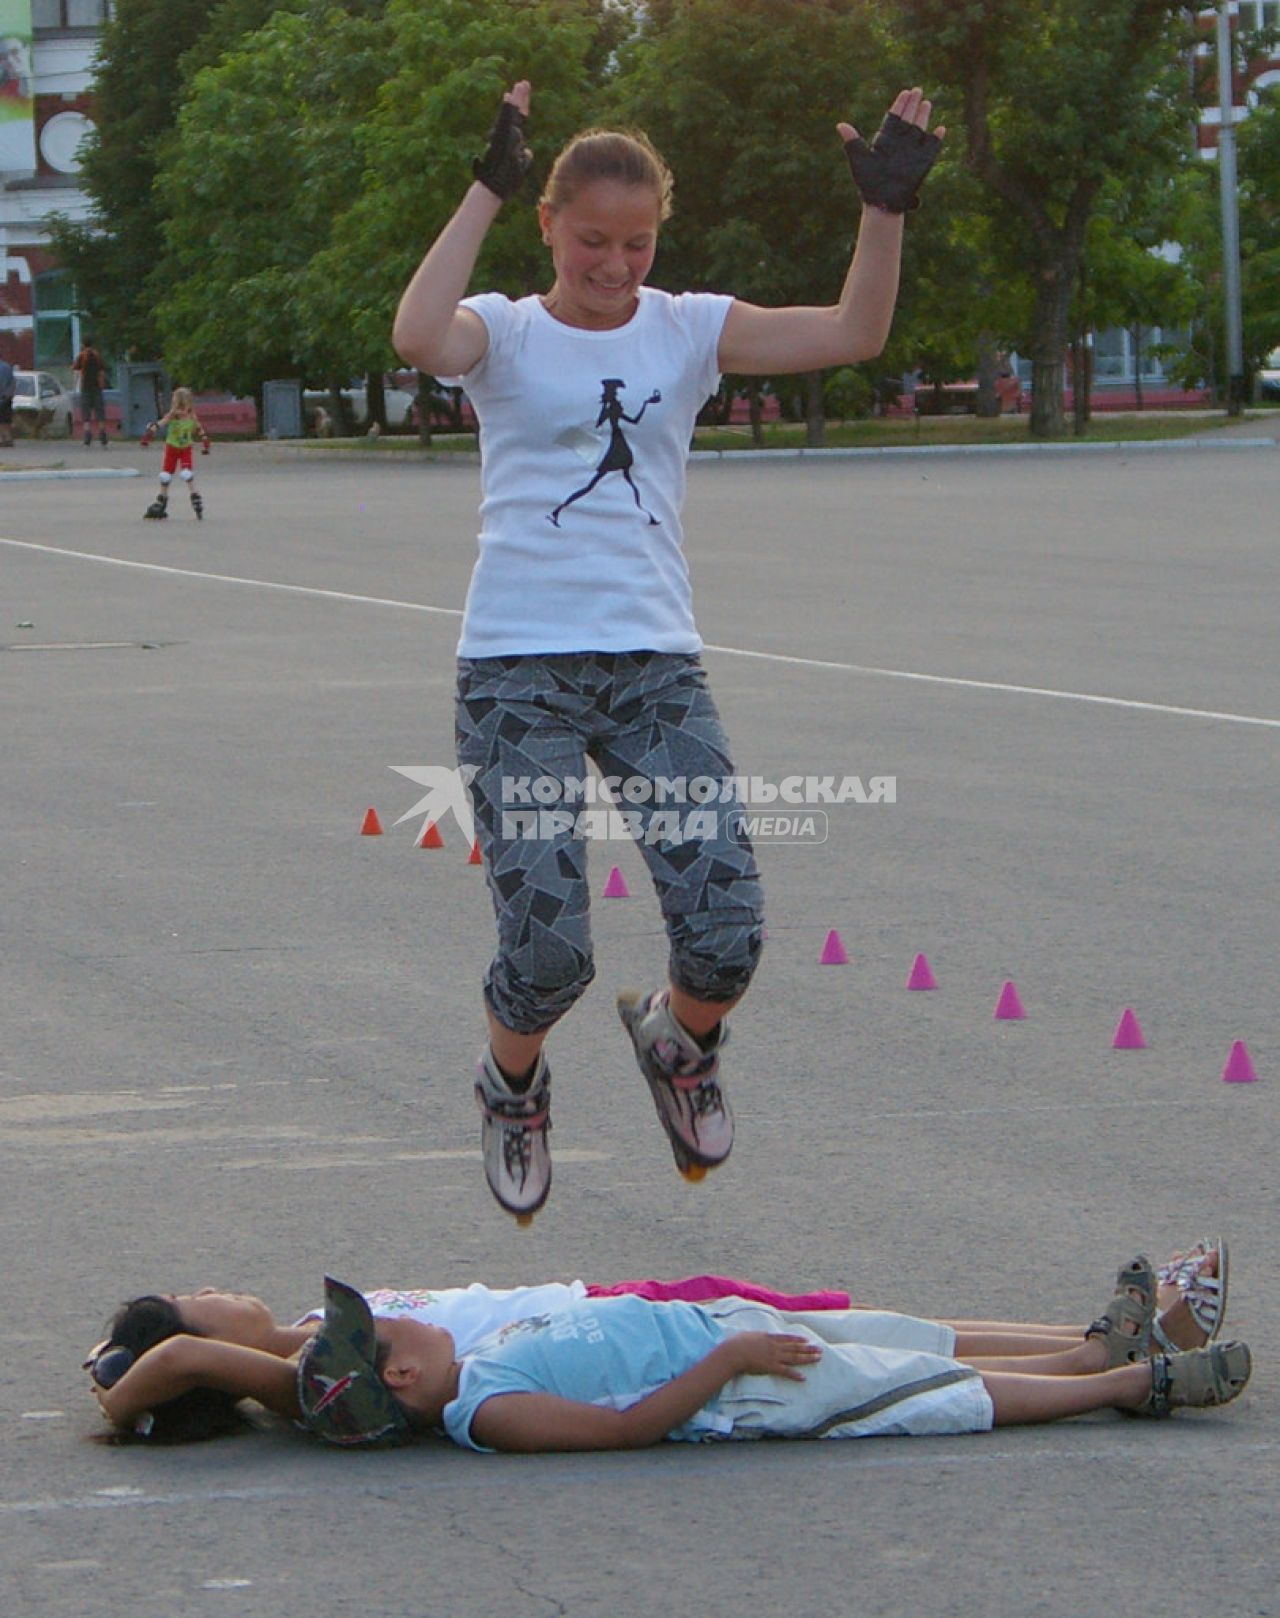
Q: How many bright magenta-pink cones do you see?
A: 6